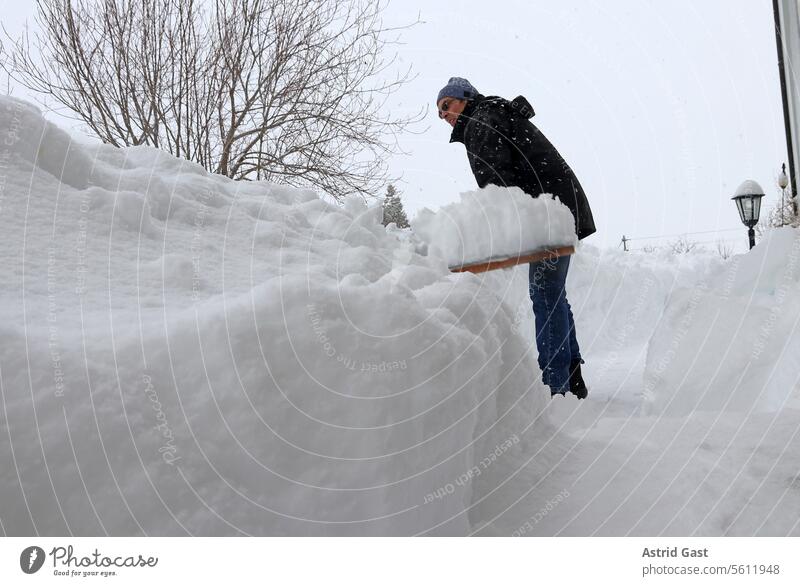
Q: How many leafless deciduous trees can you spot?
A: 1